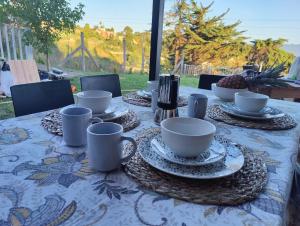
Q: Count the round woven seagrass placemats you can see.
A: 4